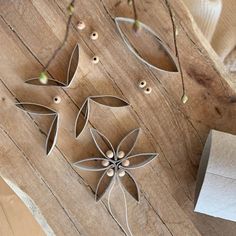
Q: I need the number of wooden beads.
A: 12